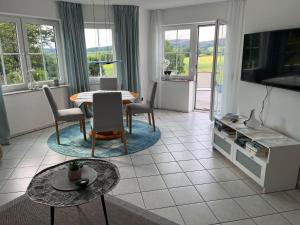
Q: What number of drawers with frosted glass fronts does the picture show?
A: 2